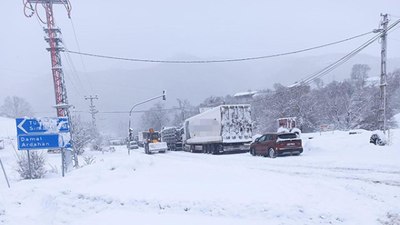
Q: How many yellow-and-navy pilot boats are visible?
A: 0